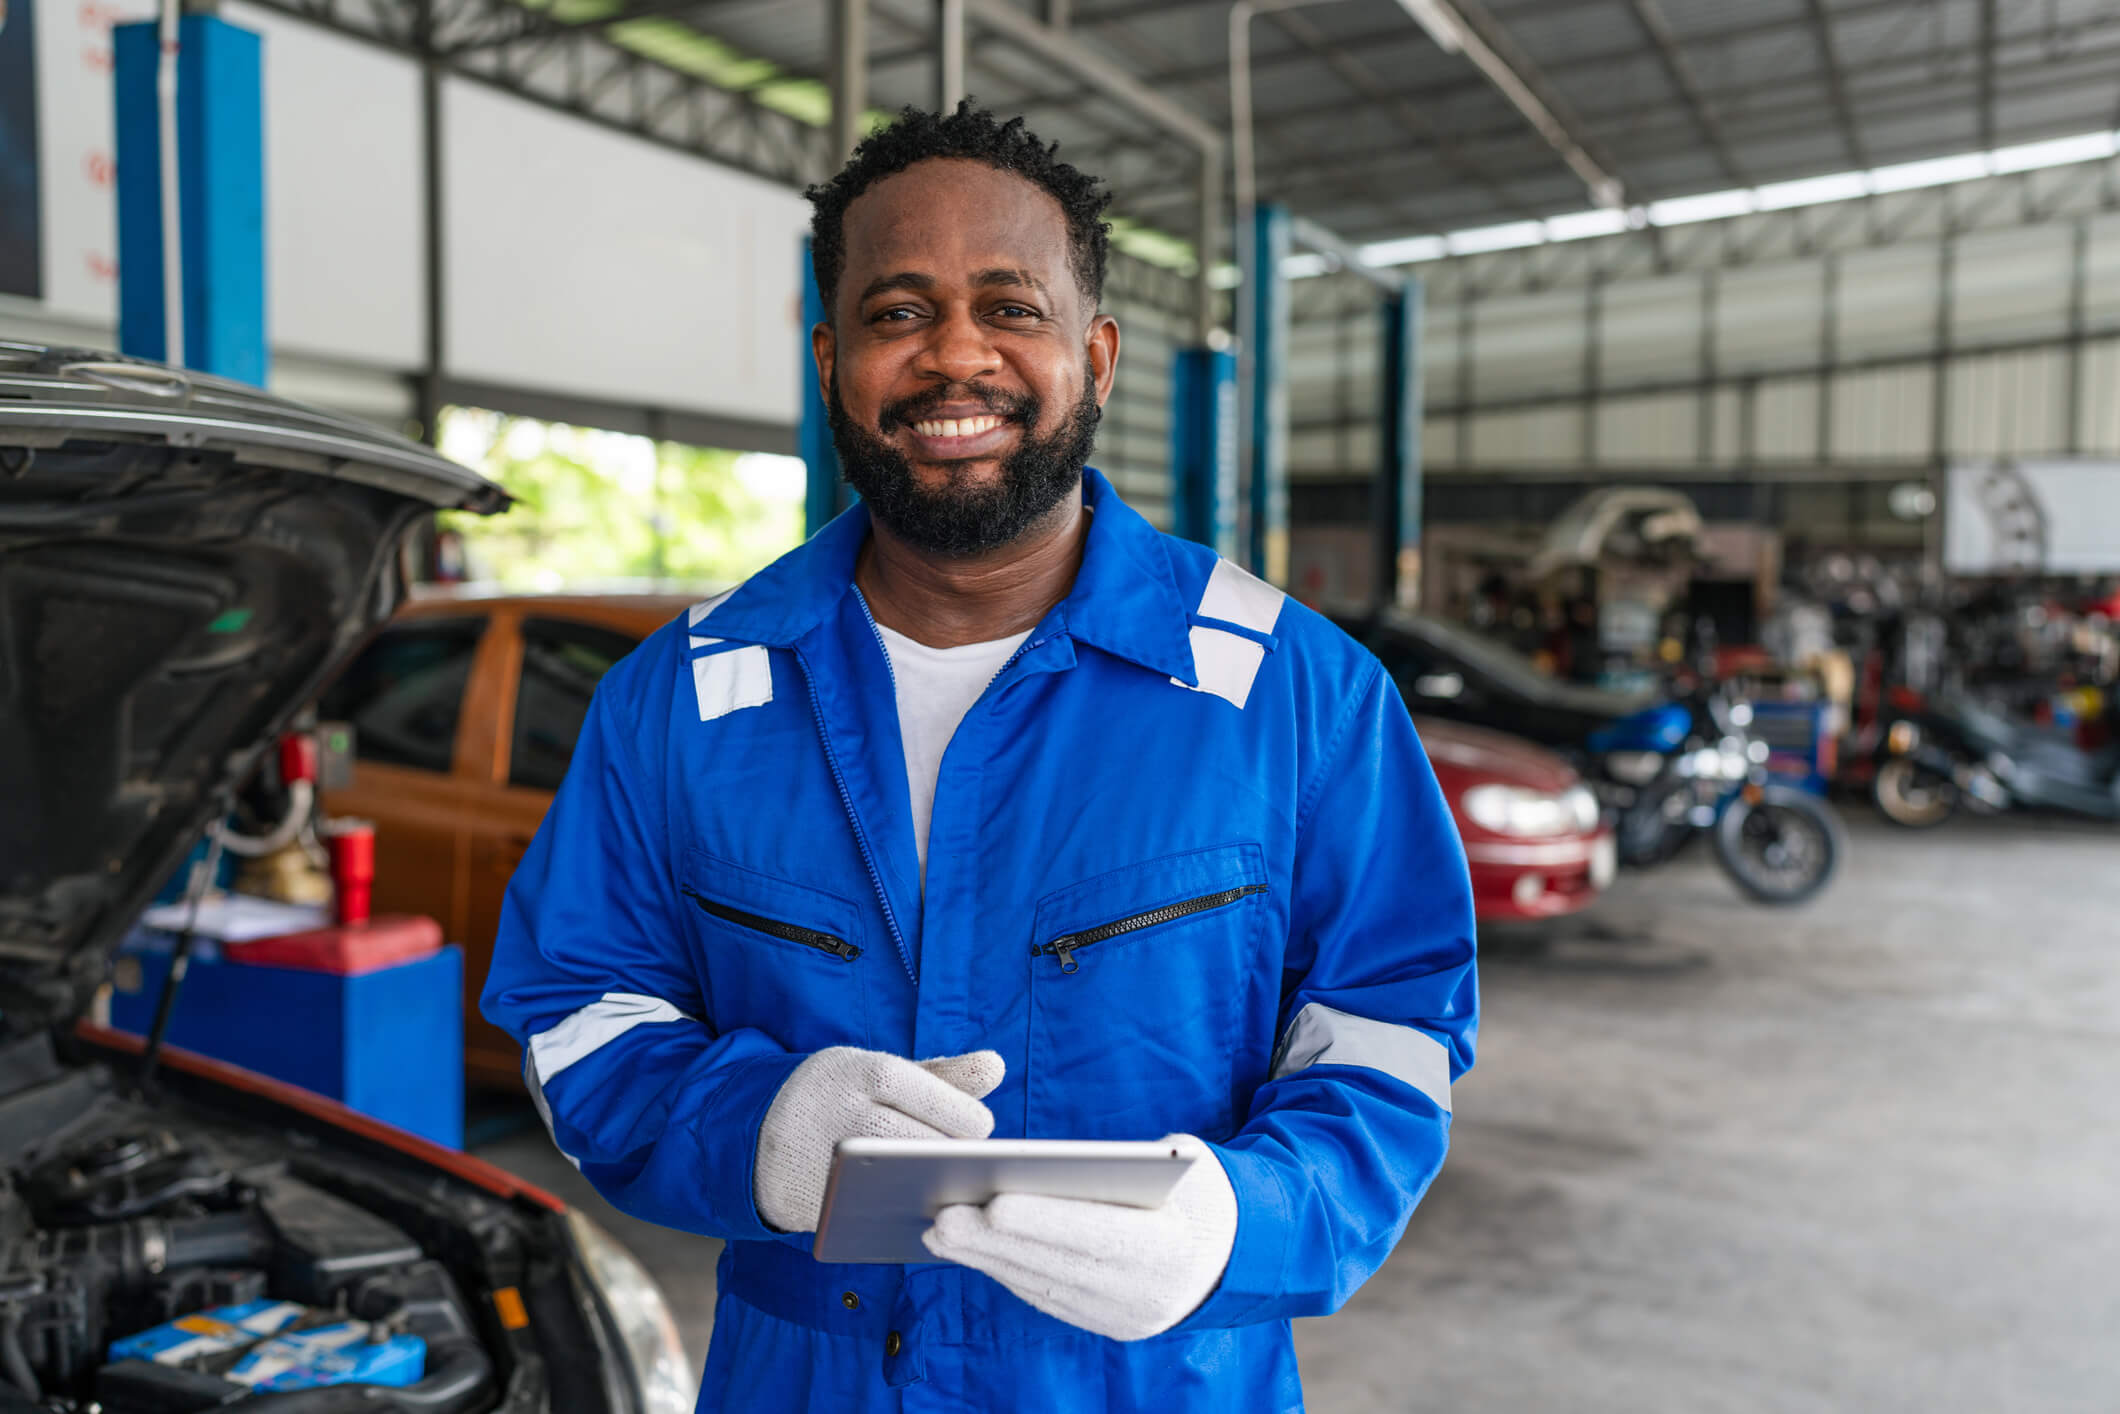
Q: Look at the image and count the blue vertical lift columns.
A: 5